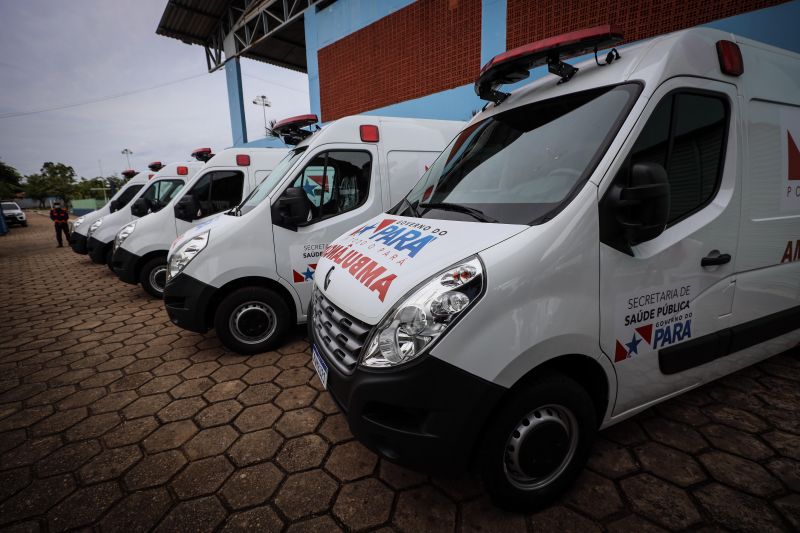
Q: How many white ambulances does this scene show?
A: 5